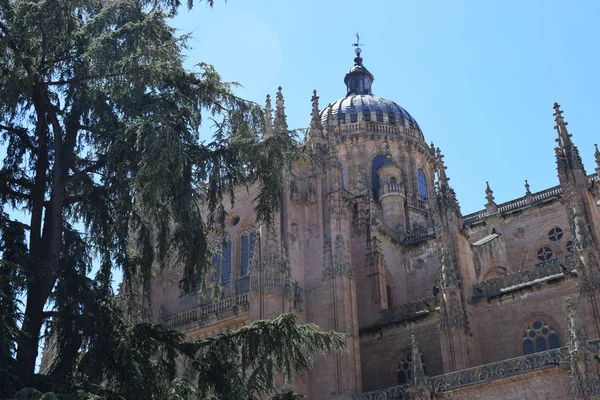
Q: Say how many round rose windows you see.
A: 3